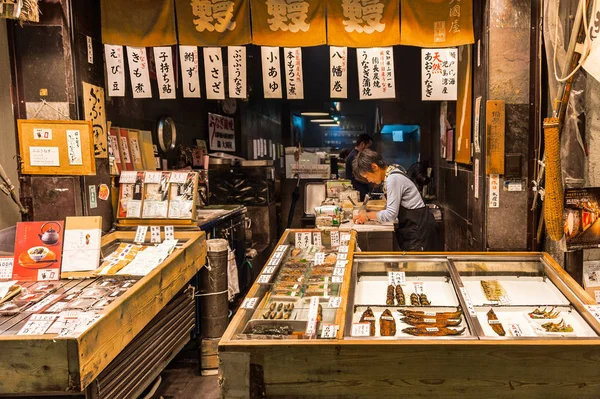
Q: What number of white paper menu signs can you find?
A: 11